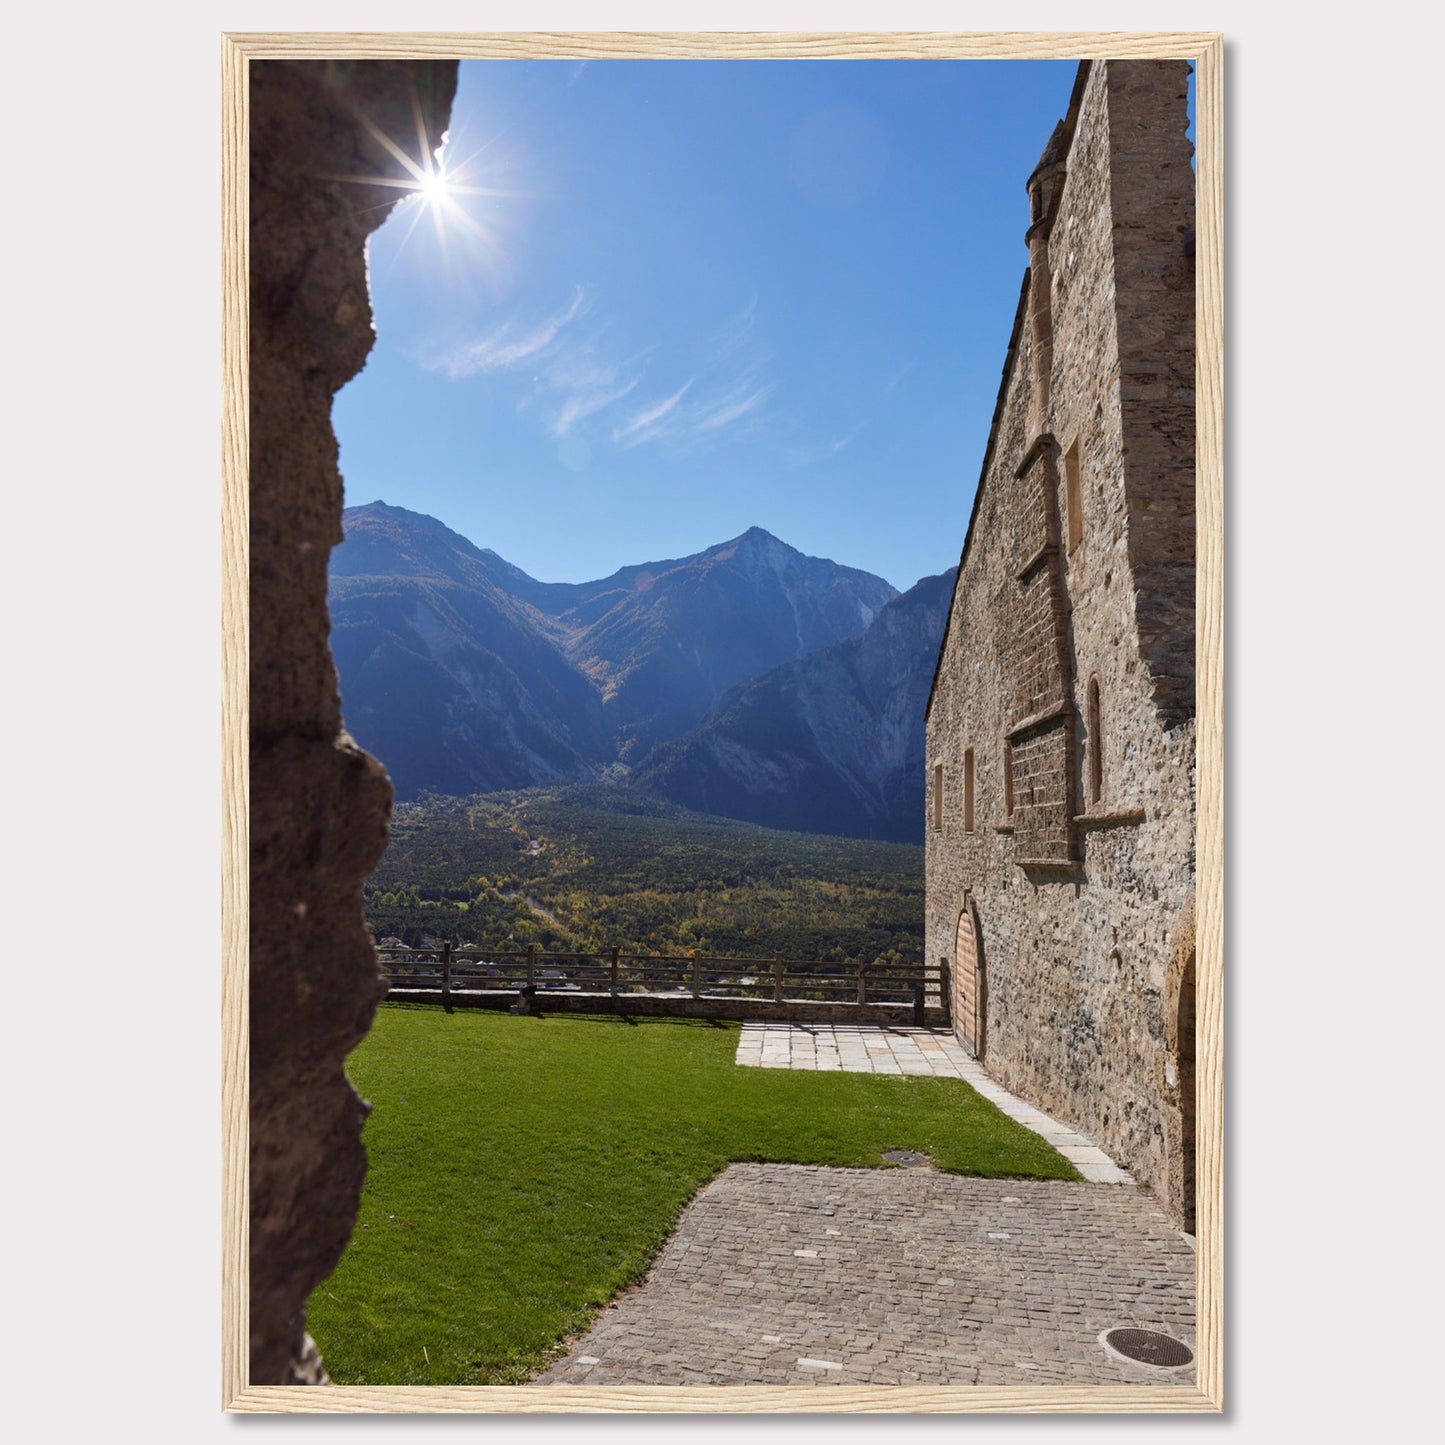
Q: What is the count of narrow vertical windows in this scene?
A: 5